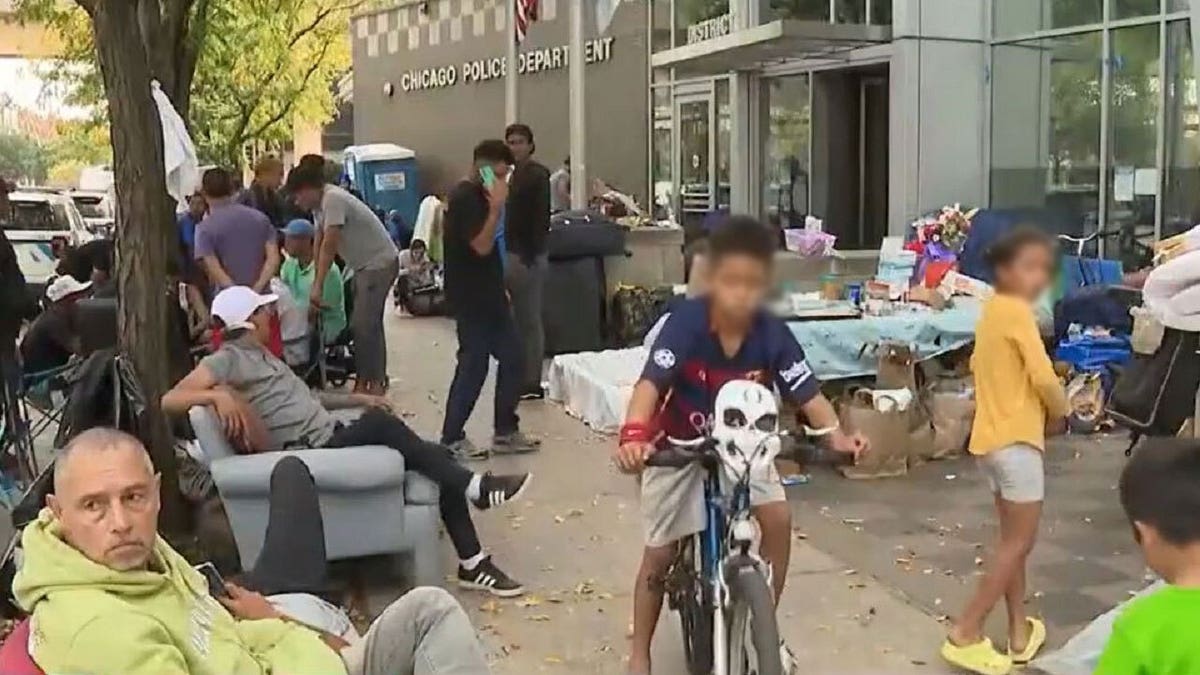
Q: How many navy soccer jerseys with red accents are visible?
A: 1